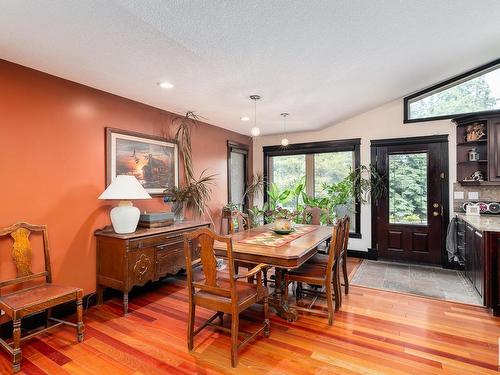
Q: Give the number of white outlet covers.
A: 2